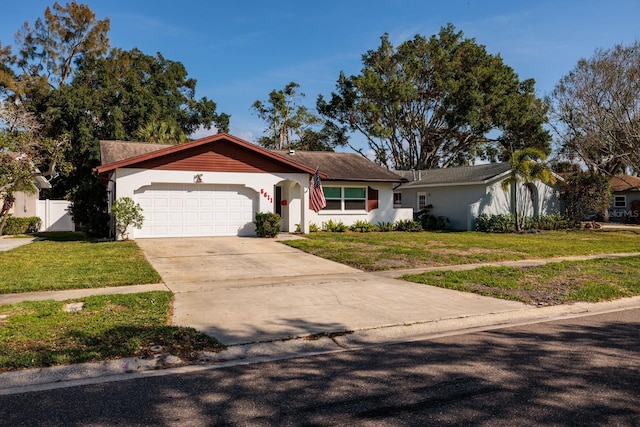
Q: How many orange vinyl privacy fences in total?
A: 0